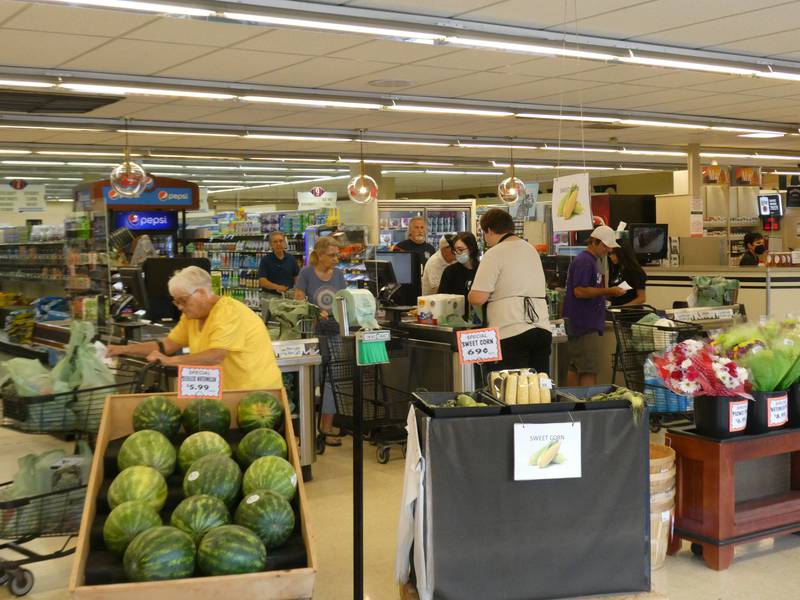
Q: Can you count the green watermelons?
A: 14